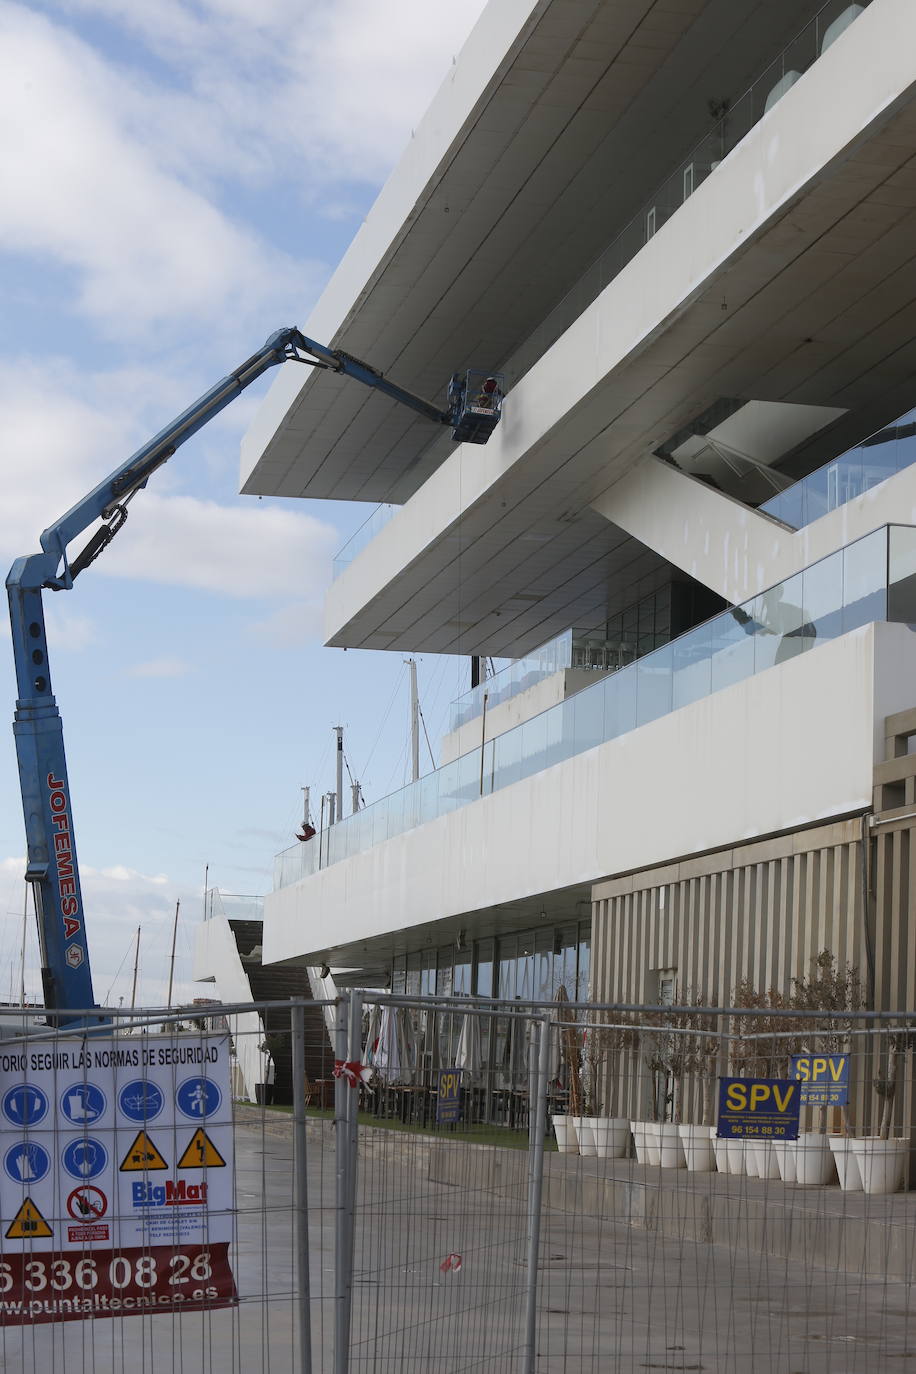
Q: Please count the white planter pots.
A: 15